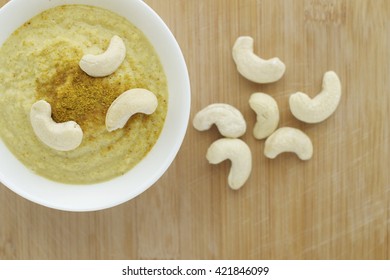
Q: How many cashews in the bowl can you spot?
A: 3